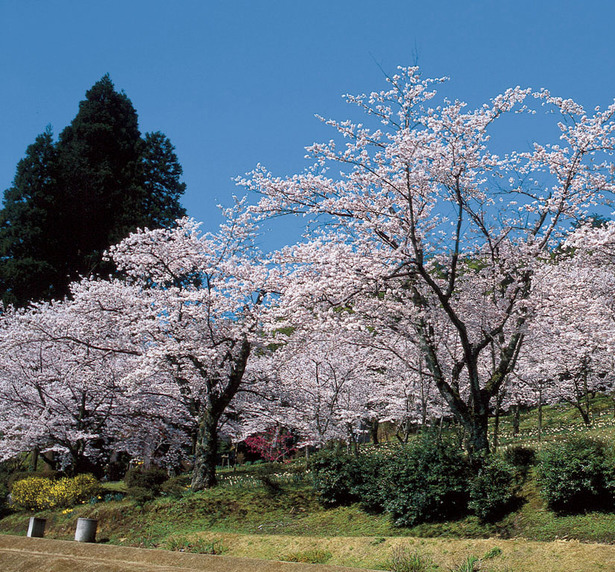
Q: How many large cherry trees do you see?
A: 2